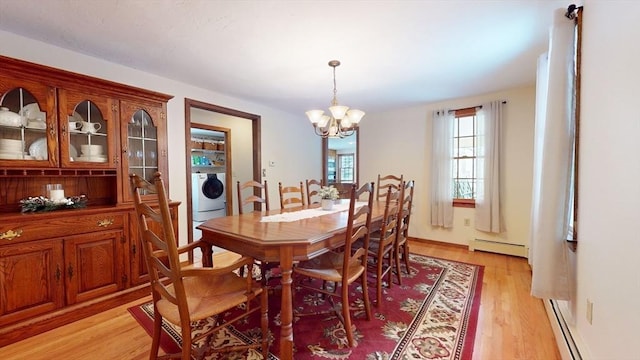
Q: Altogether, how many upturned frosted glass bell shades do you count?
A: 5